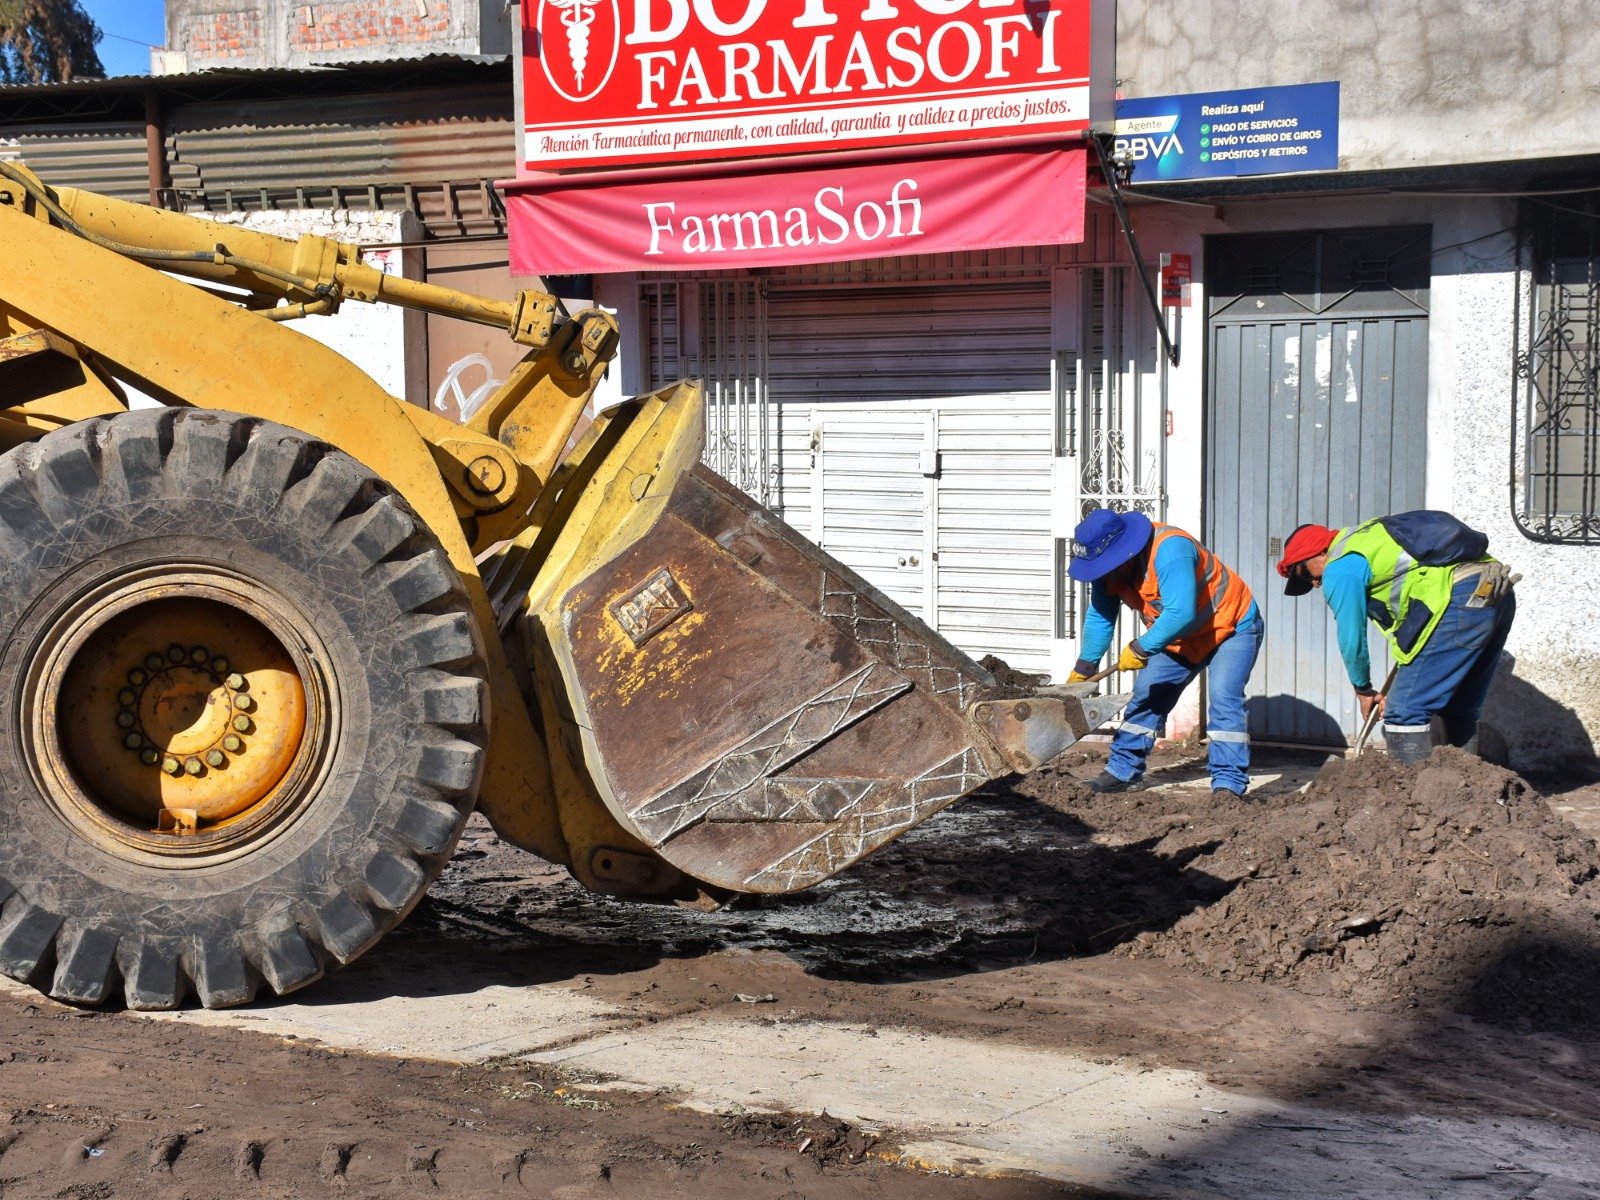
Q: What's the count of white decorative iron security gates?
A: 2